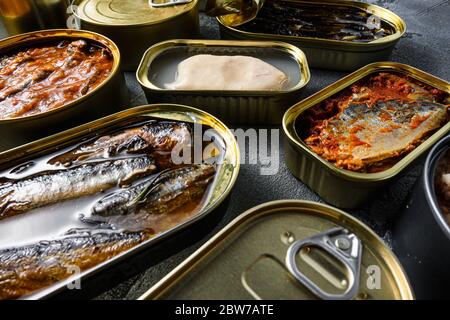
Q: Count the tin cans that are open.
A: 6